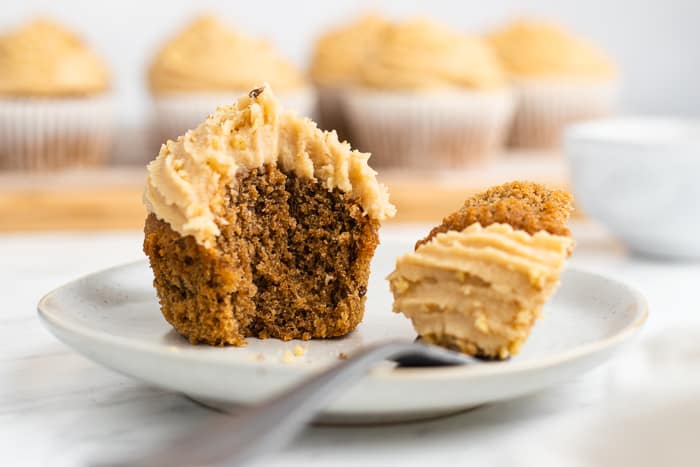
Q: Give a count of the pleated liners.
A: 5